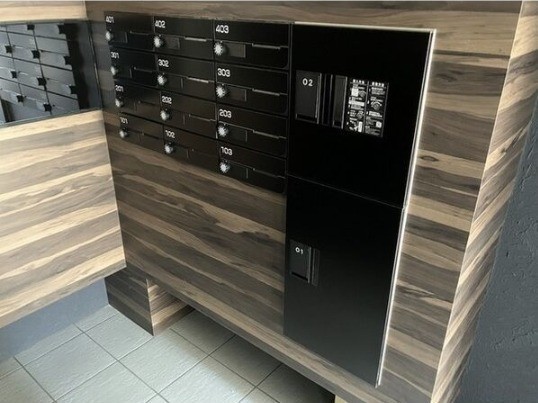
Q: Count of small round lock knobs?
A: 12